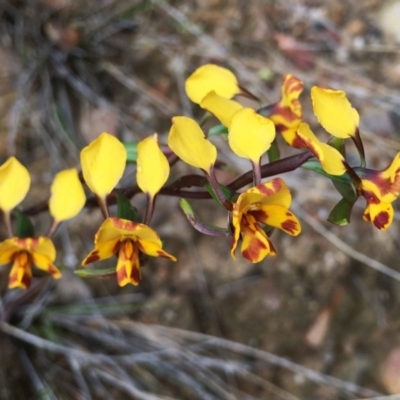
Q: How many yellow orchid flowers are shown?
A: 5